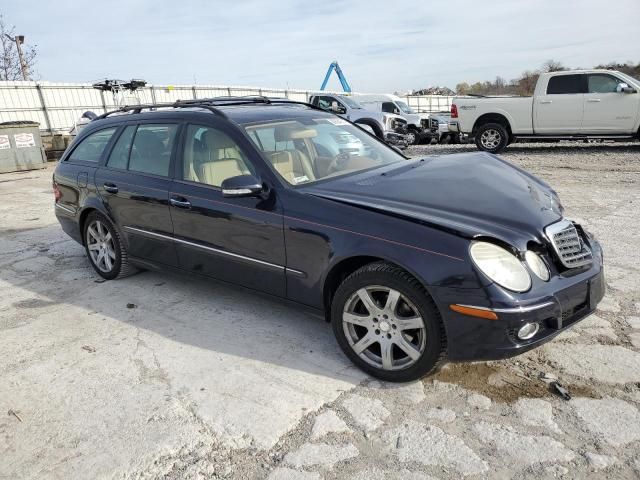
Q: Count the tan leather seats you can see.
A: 2